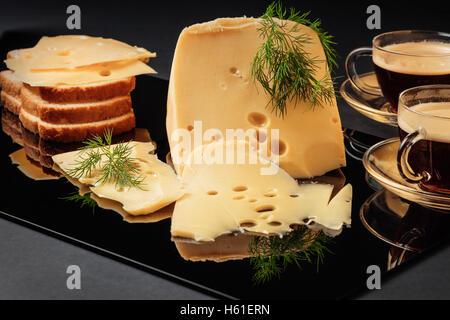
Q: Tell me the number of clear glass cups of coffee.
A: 2